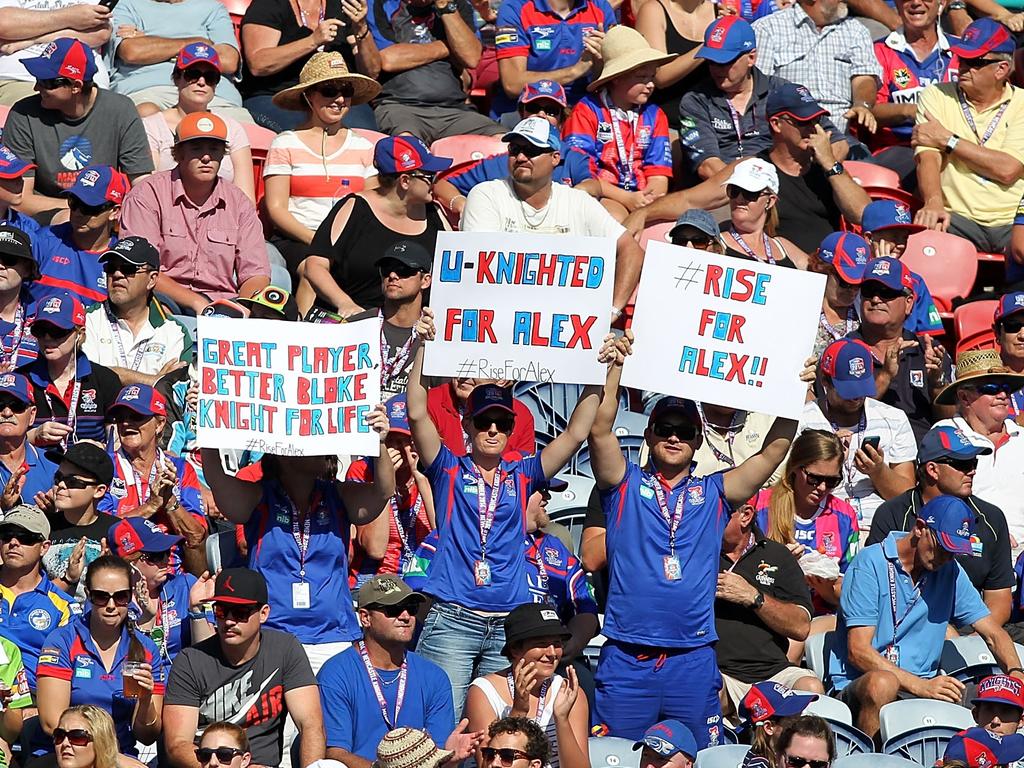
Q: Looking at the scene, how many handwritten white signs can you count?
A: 3